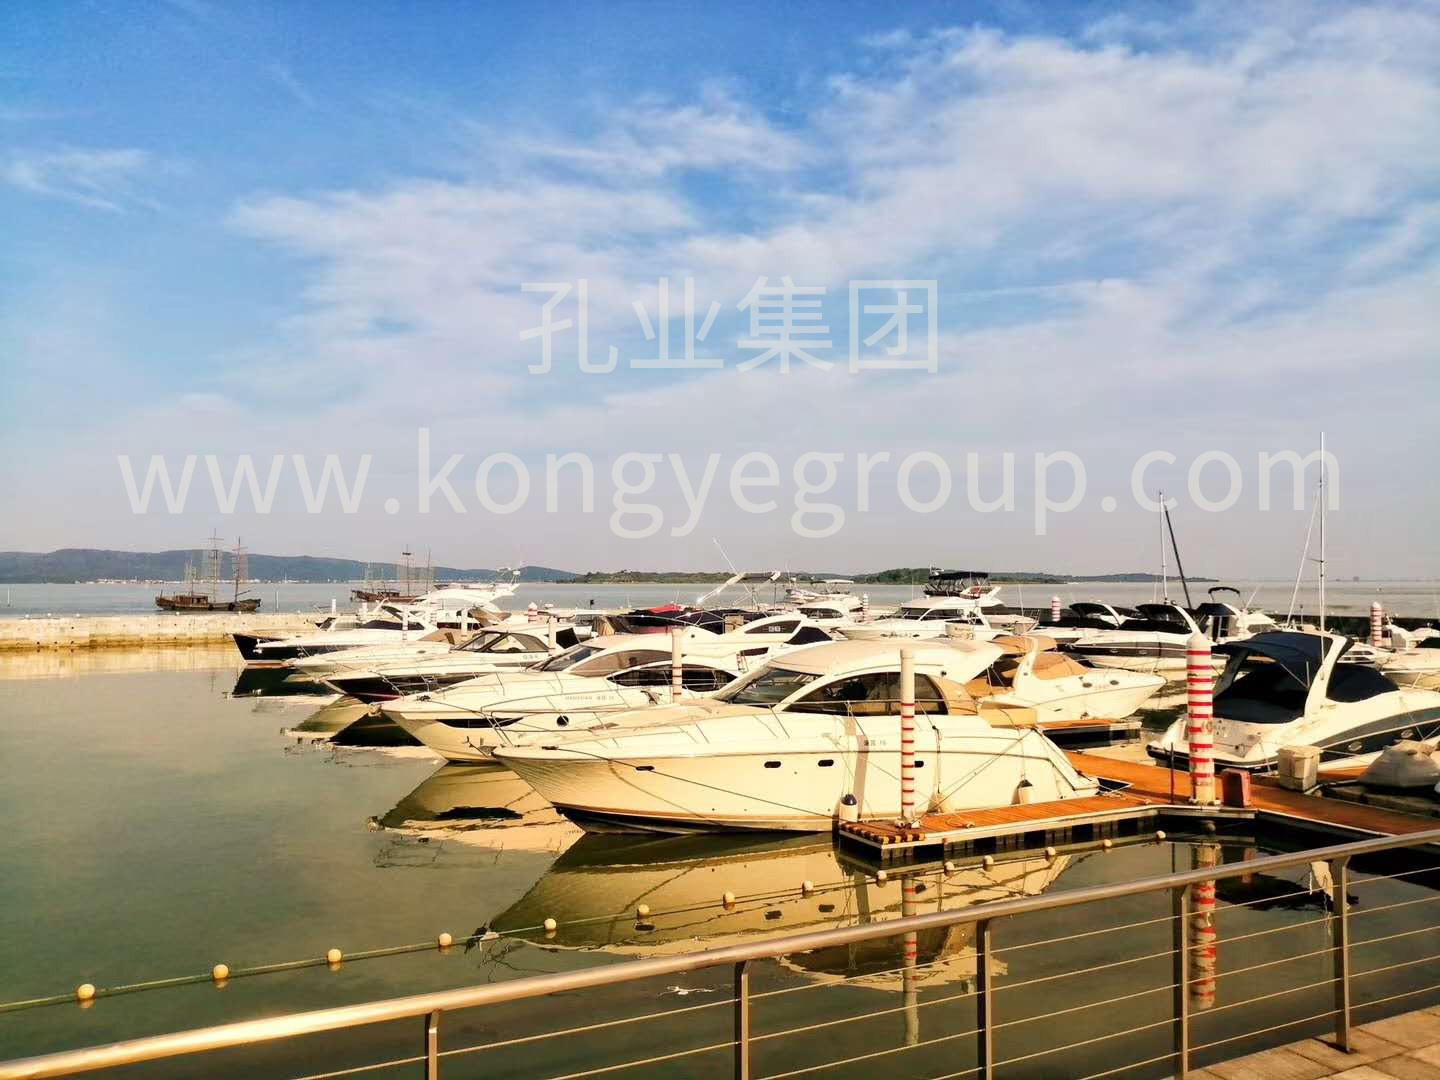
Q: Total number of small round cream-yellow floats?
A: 14